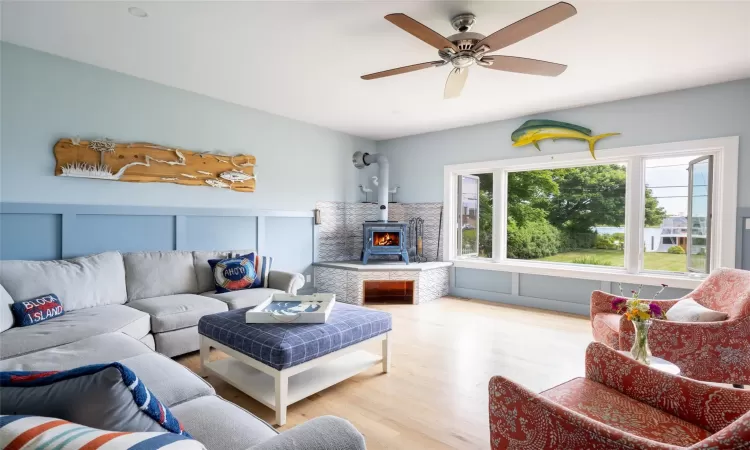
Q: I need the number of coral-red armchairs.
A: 2